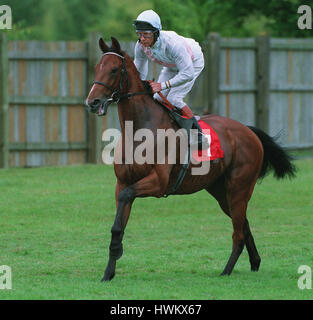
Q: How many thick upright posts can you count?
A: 4